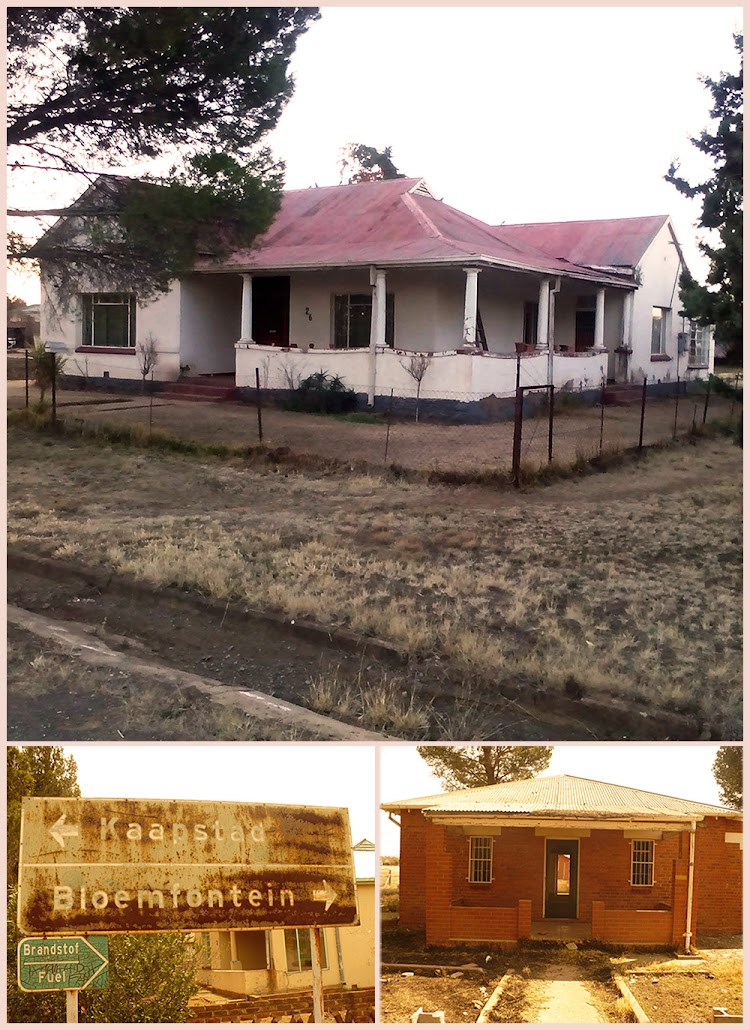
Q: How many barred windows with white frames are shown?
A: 2